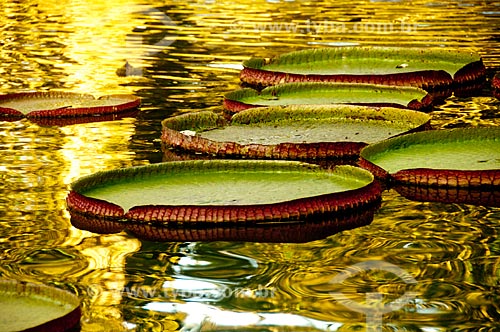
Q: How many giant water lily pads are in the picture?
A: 7